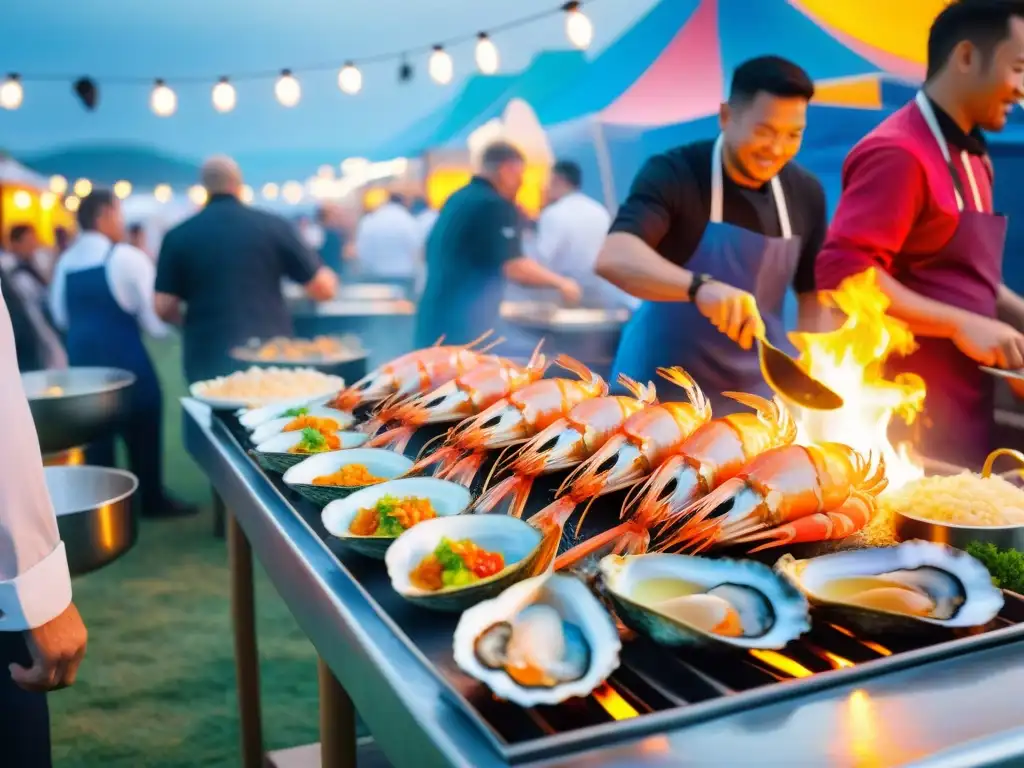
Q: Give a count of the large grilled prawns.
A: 7